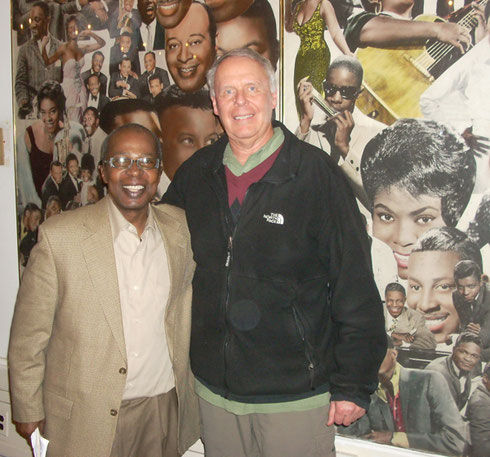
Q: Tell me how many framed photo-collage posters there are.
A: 2